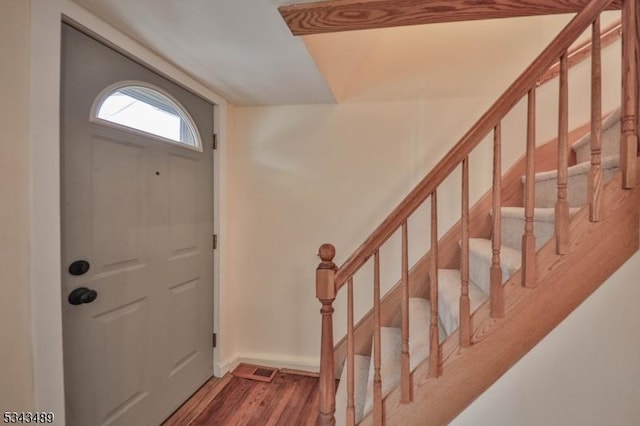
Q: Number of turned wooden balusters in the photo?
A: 10